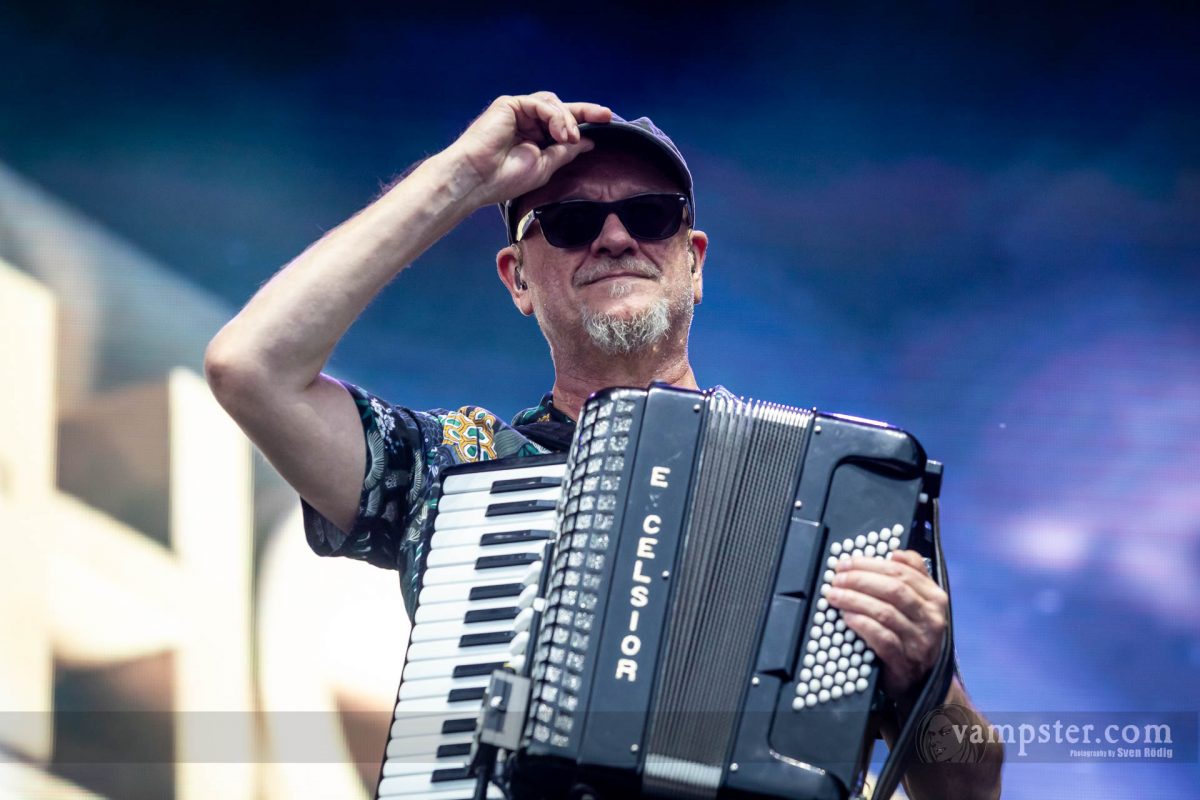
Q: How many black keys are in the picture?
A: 12